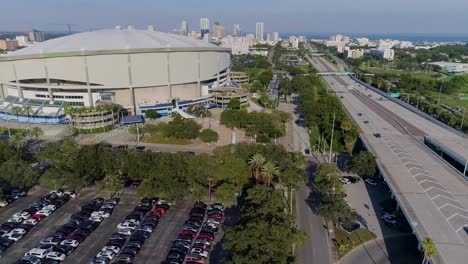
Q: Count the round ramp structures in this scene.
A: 3